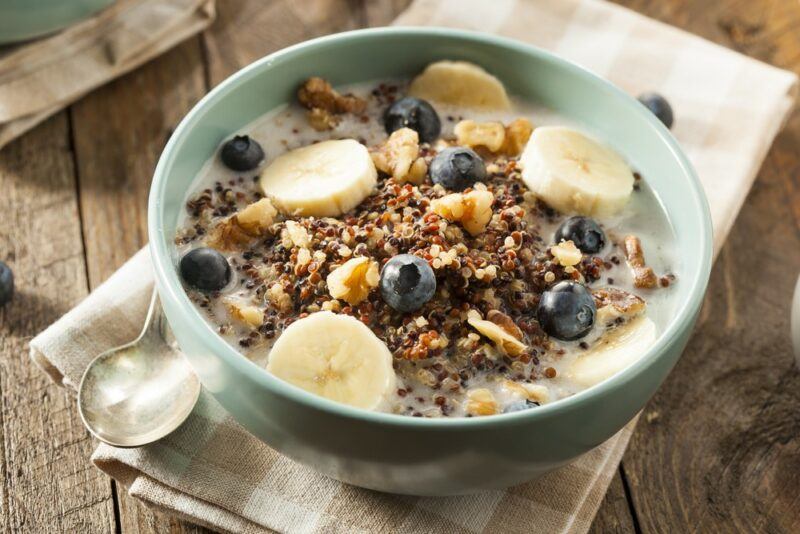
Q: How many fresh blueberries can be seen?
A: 10